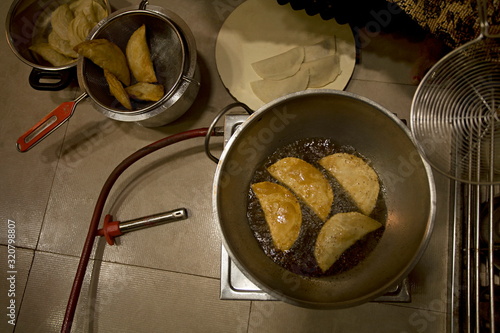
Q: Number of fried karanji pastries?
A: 8